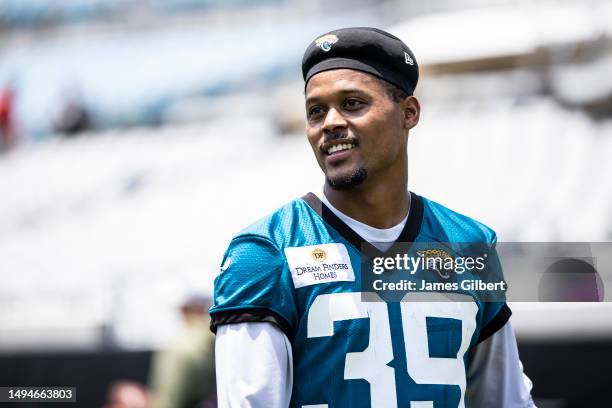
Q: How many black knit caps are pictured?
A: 1